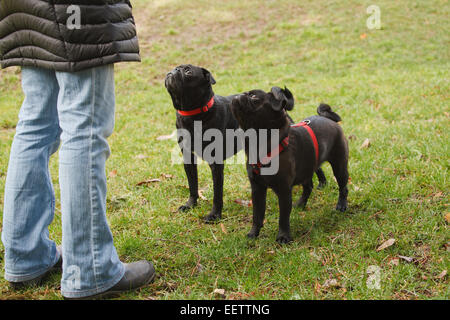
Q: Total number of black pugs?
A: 2